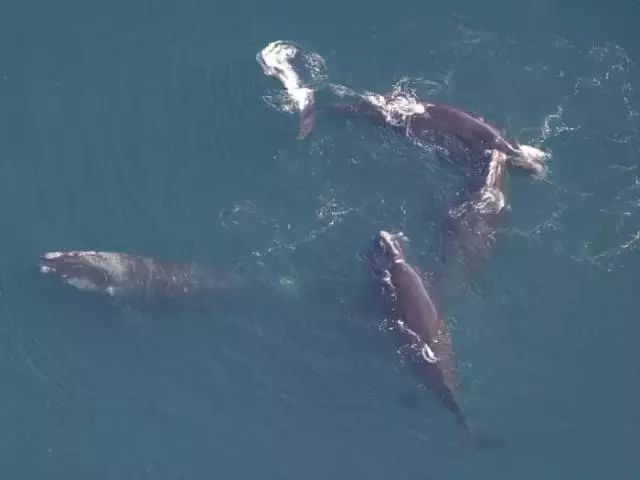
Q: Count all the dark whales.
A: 4